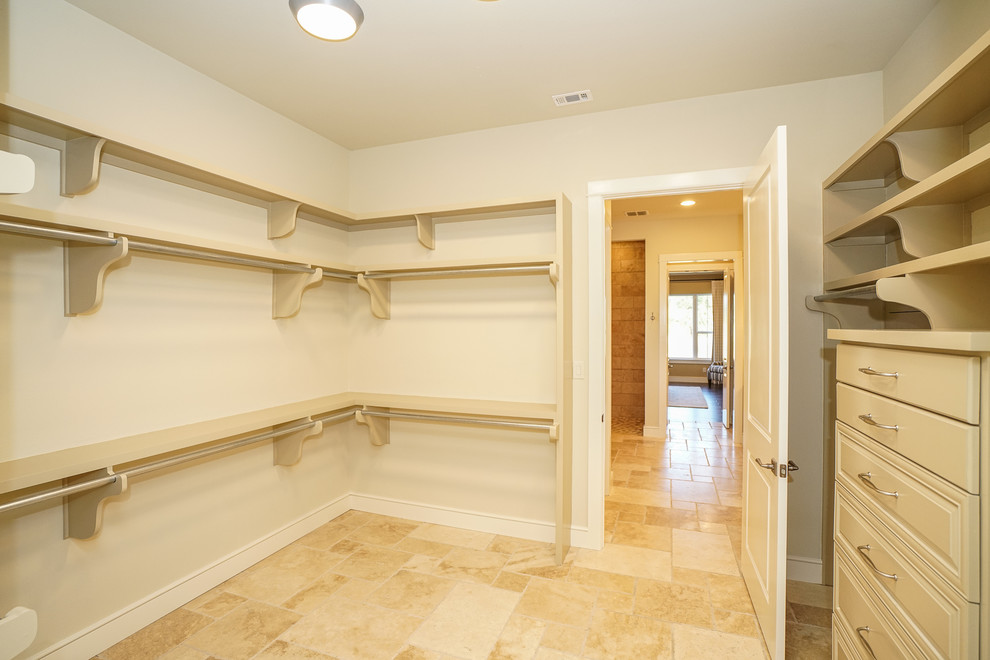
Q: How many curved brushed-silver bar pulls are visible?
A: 5